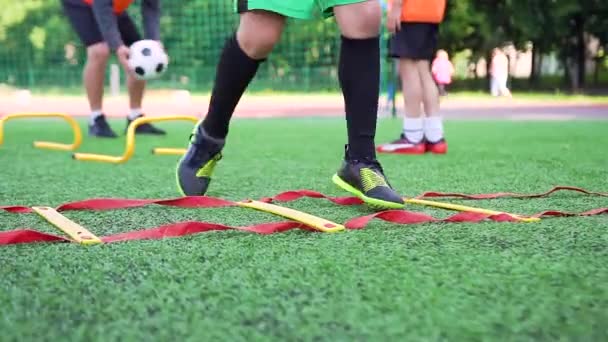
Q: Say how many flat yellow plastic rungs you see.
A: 3